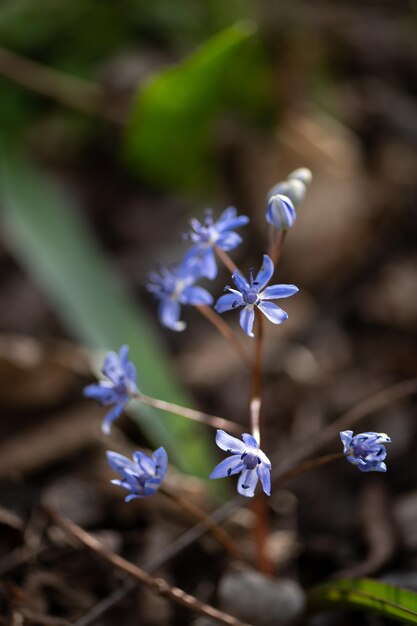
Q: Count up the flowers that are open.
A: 7